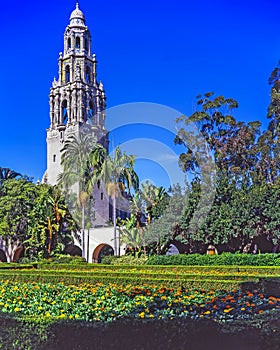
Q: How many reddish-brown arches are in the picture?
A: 2